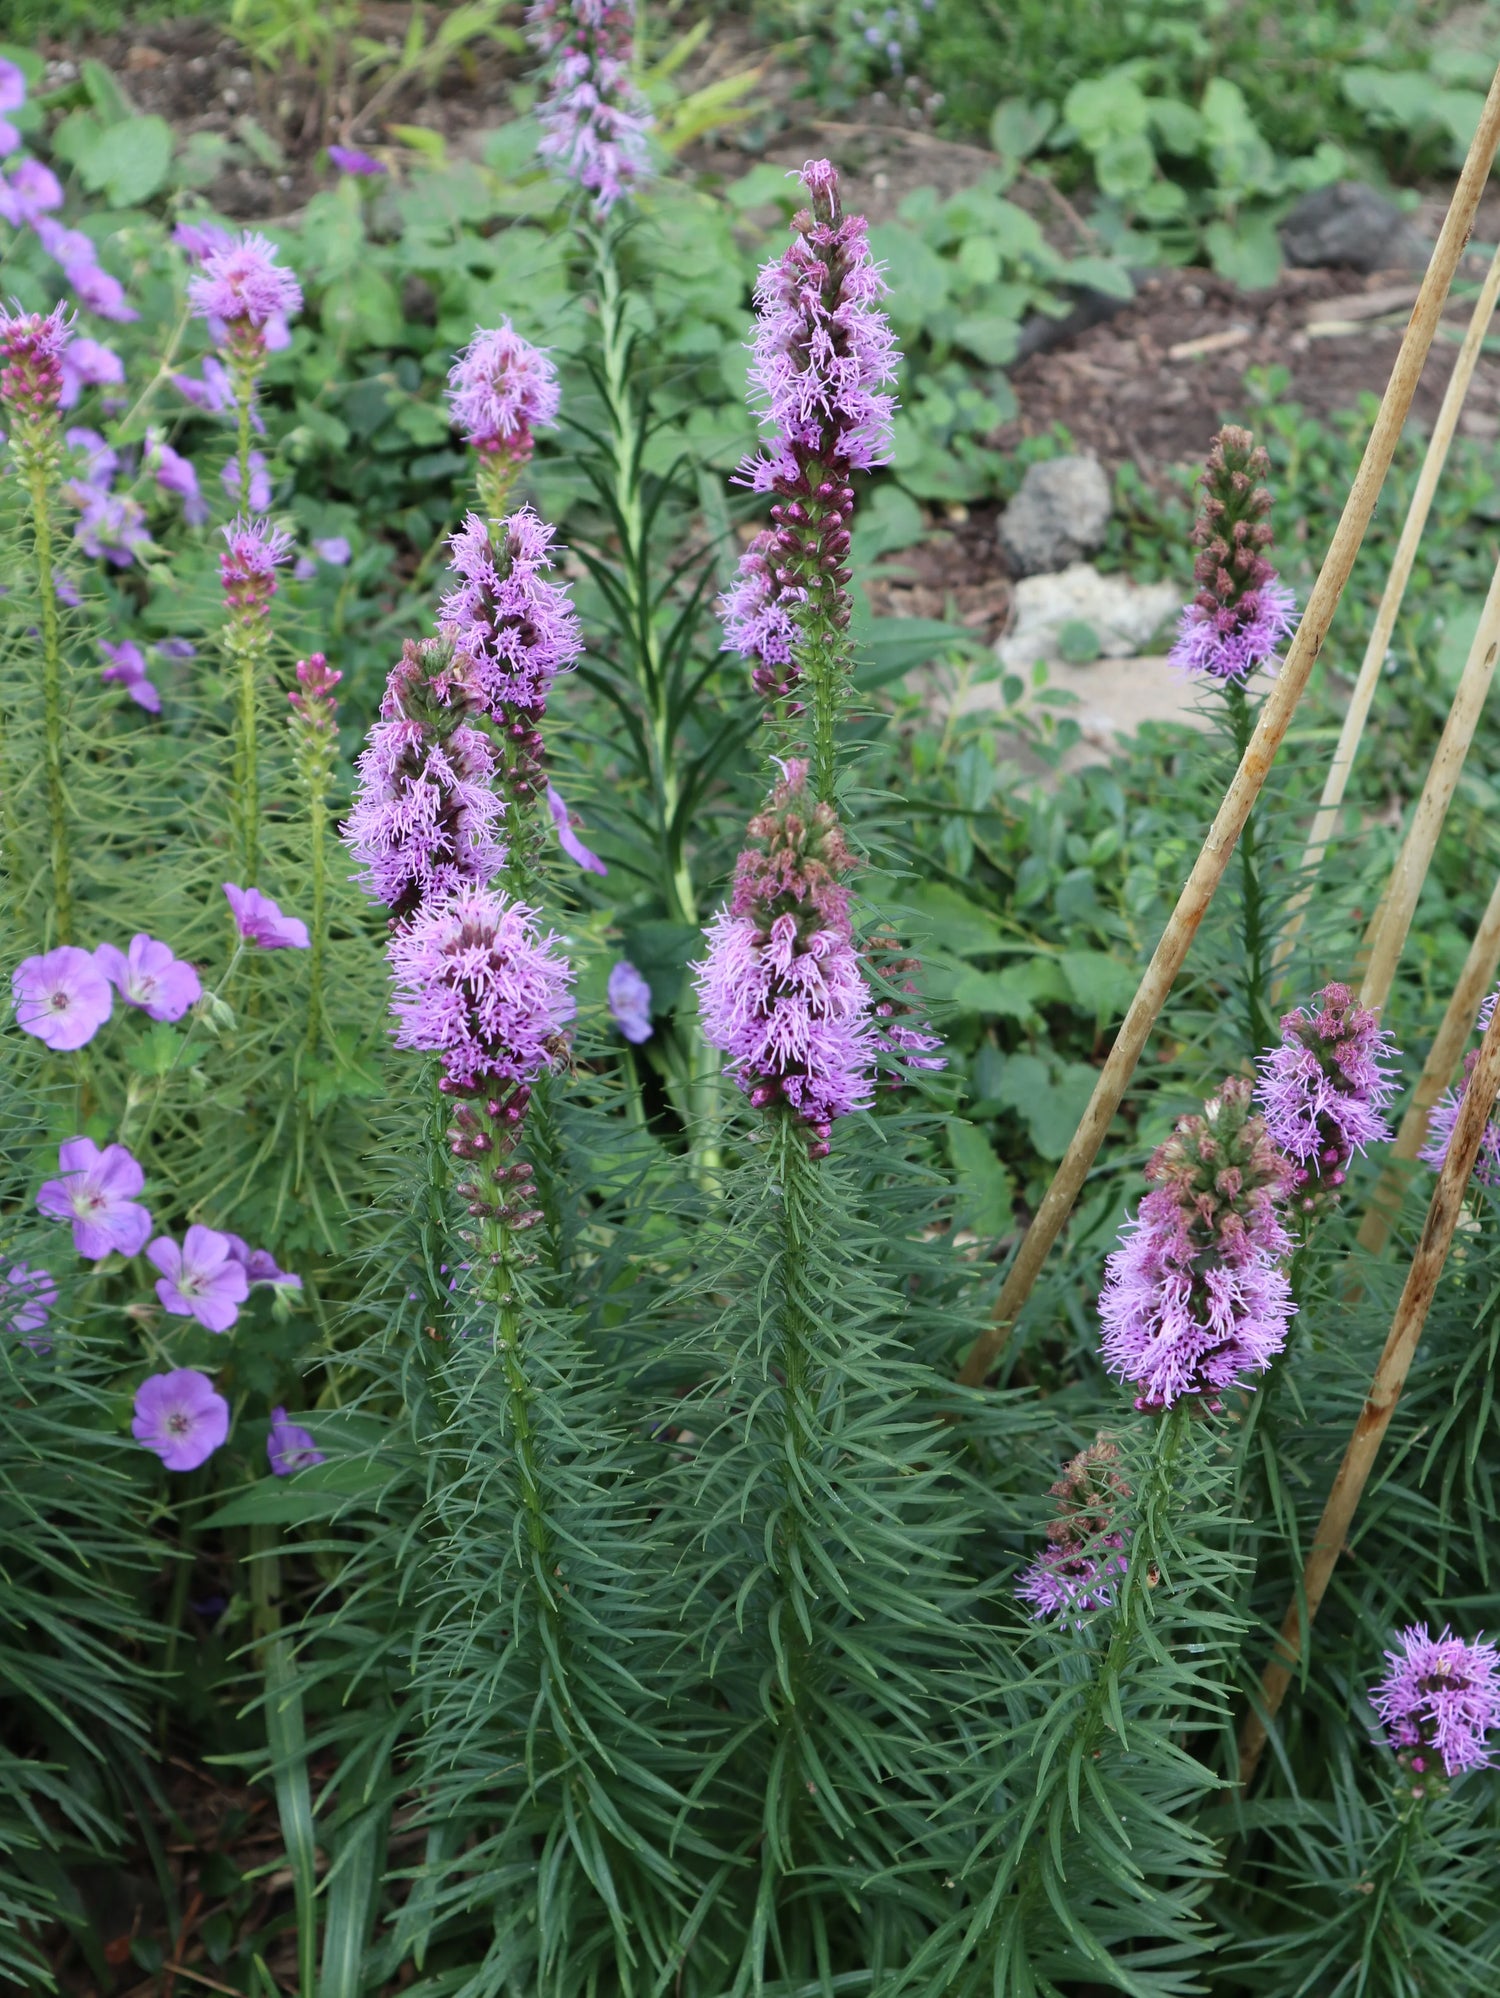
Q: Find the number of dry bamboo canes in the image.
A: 5